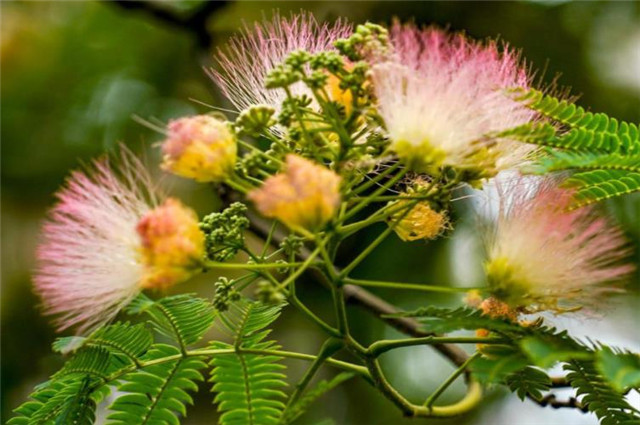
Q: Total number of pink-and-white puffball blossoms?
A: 4